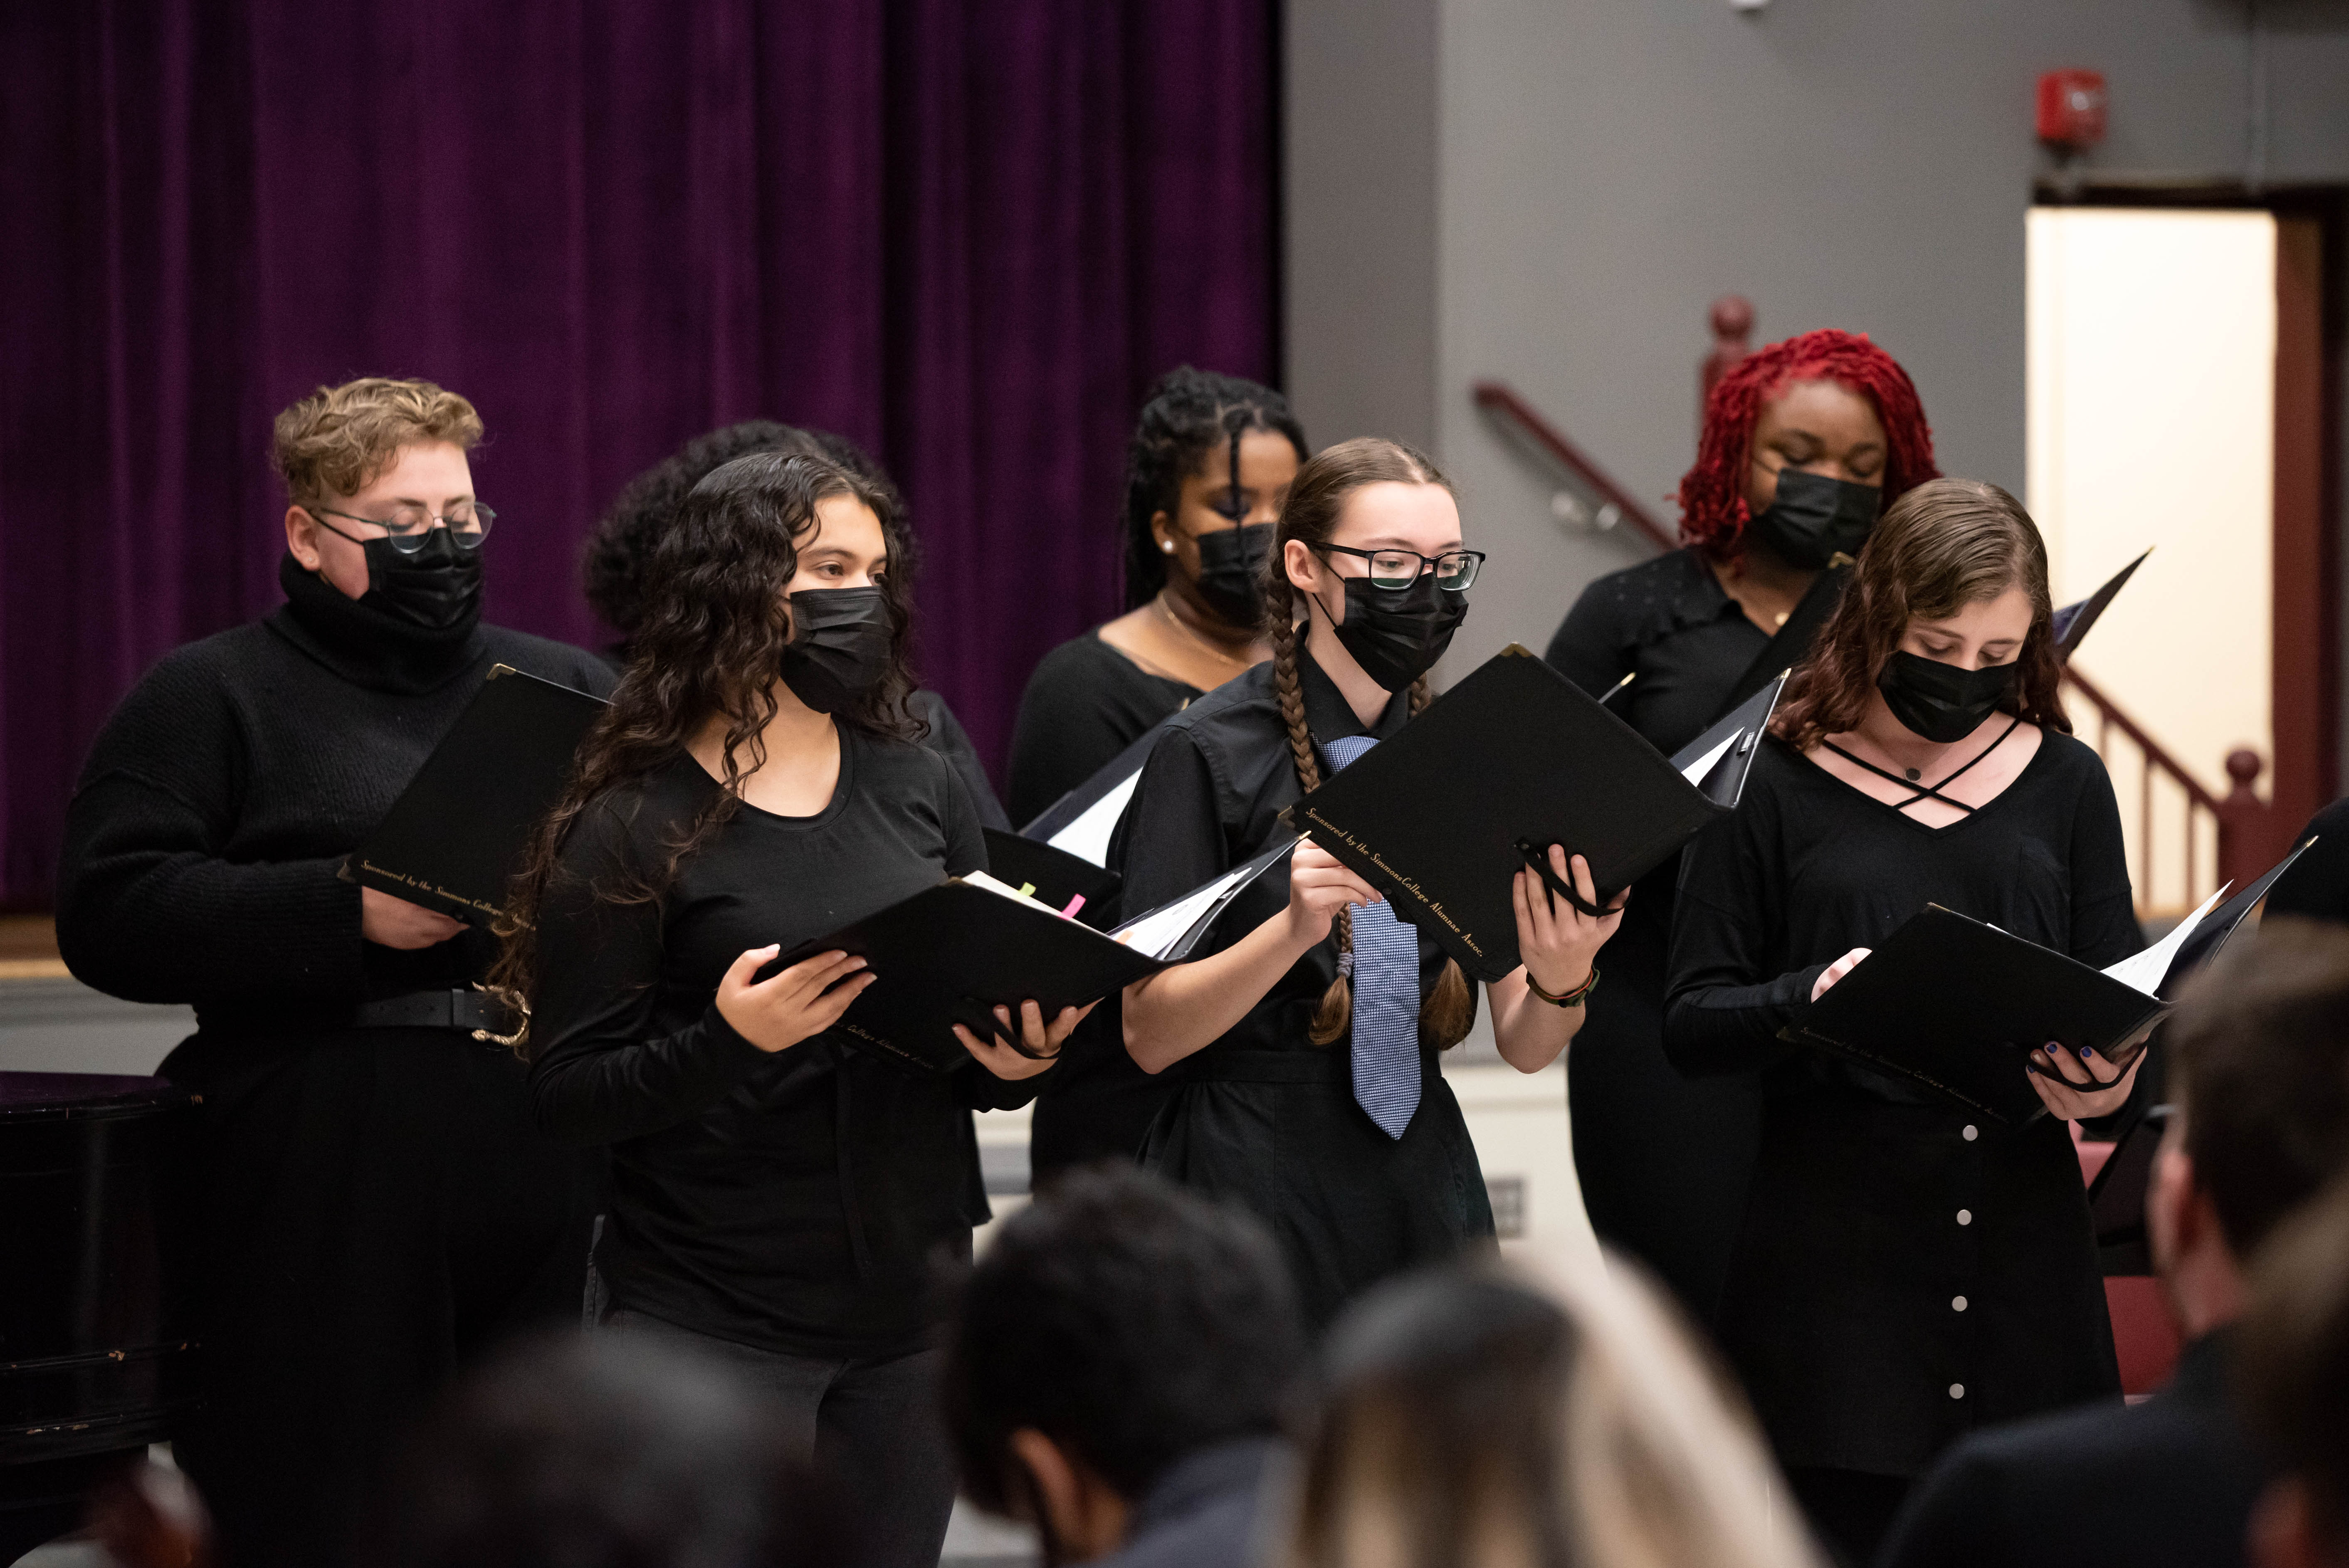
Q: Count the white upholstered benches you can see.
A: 0